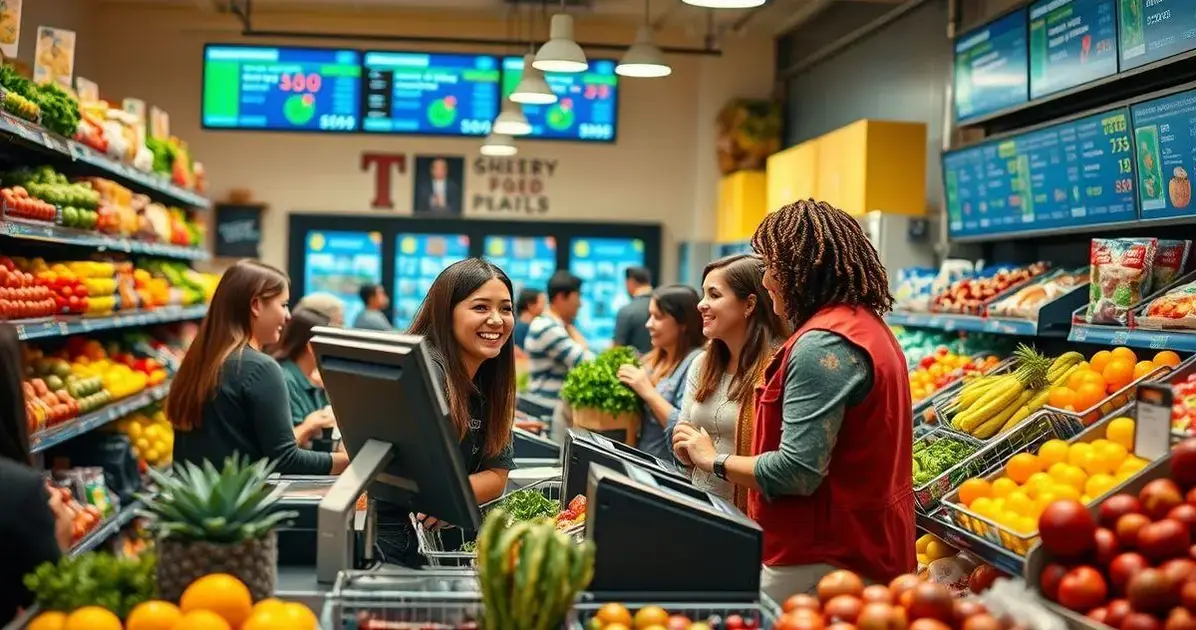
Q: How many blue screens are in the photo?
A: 12